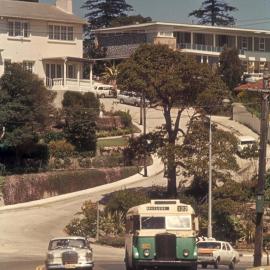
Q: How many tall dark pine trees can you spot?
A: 2